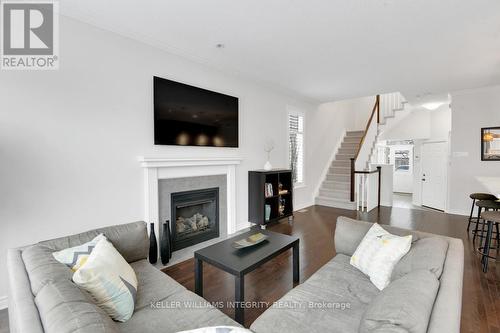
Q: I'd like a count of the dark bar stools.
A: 3